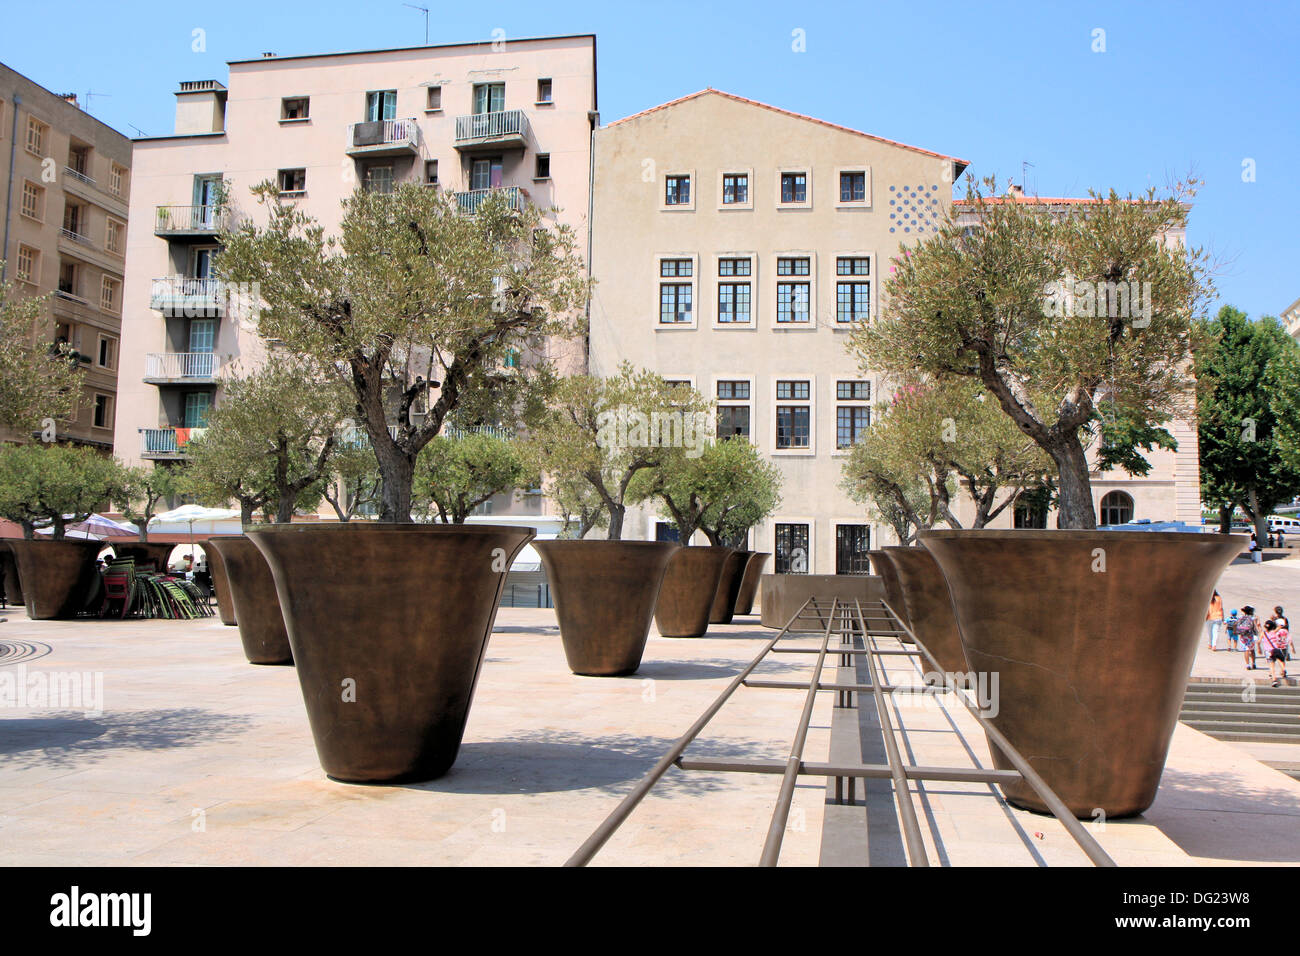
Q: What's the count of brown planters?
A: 13